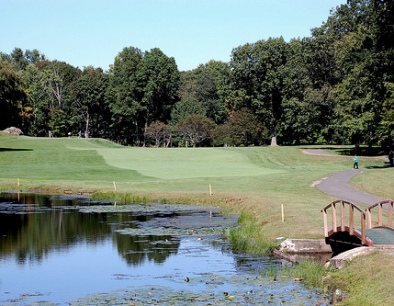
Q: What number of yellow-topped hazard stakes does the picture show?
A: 4